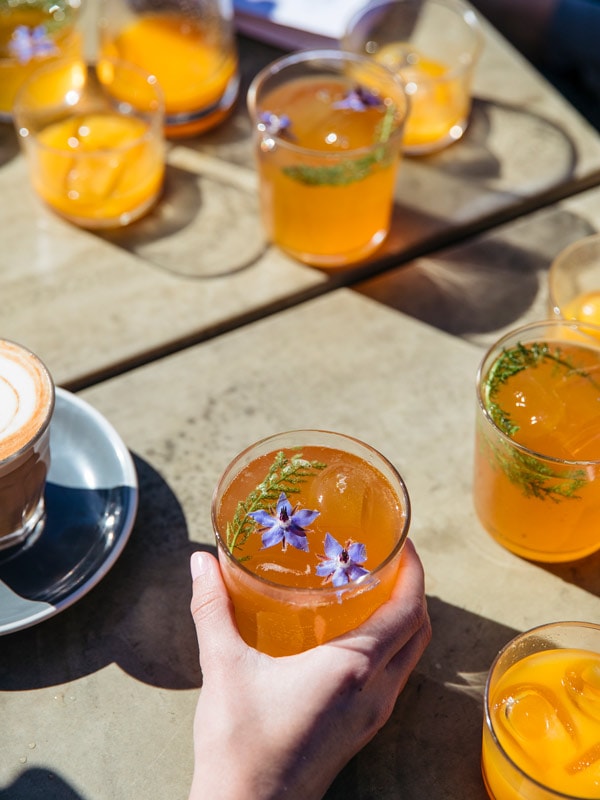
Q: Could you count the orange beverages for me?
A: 9